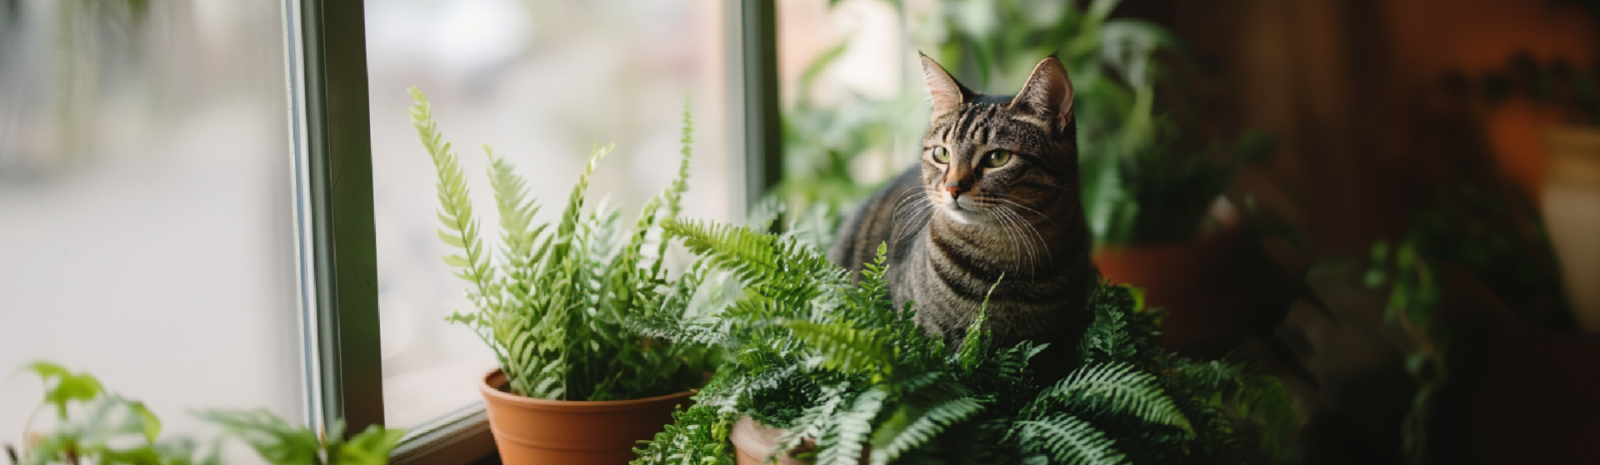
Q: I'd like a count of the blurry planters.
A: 3